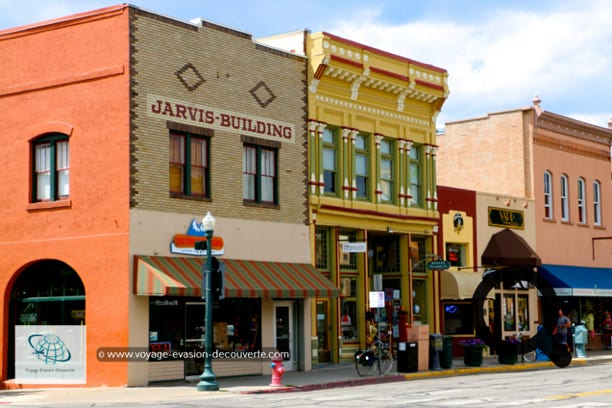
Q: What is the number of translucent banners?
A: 2